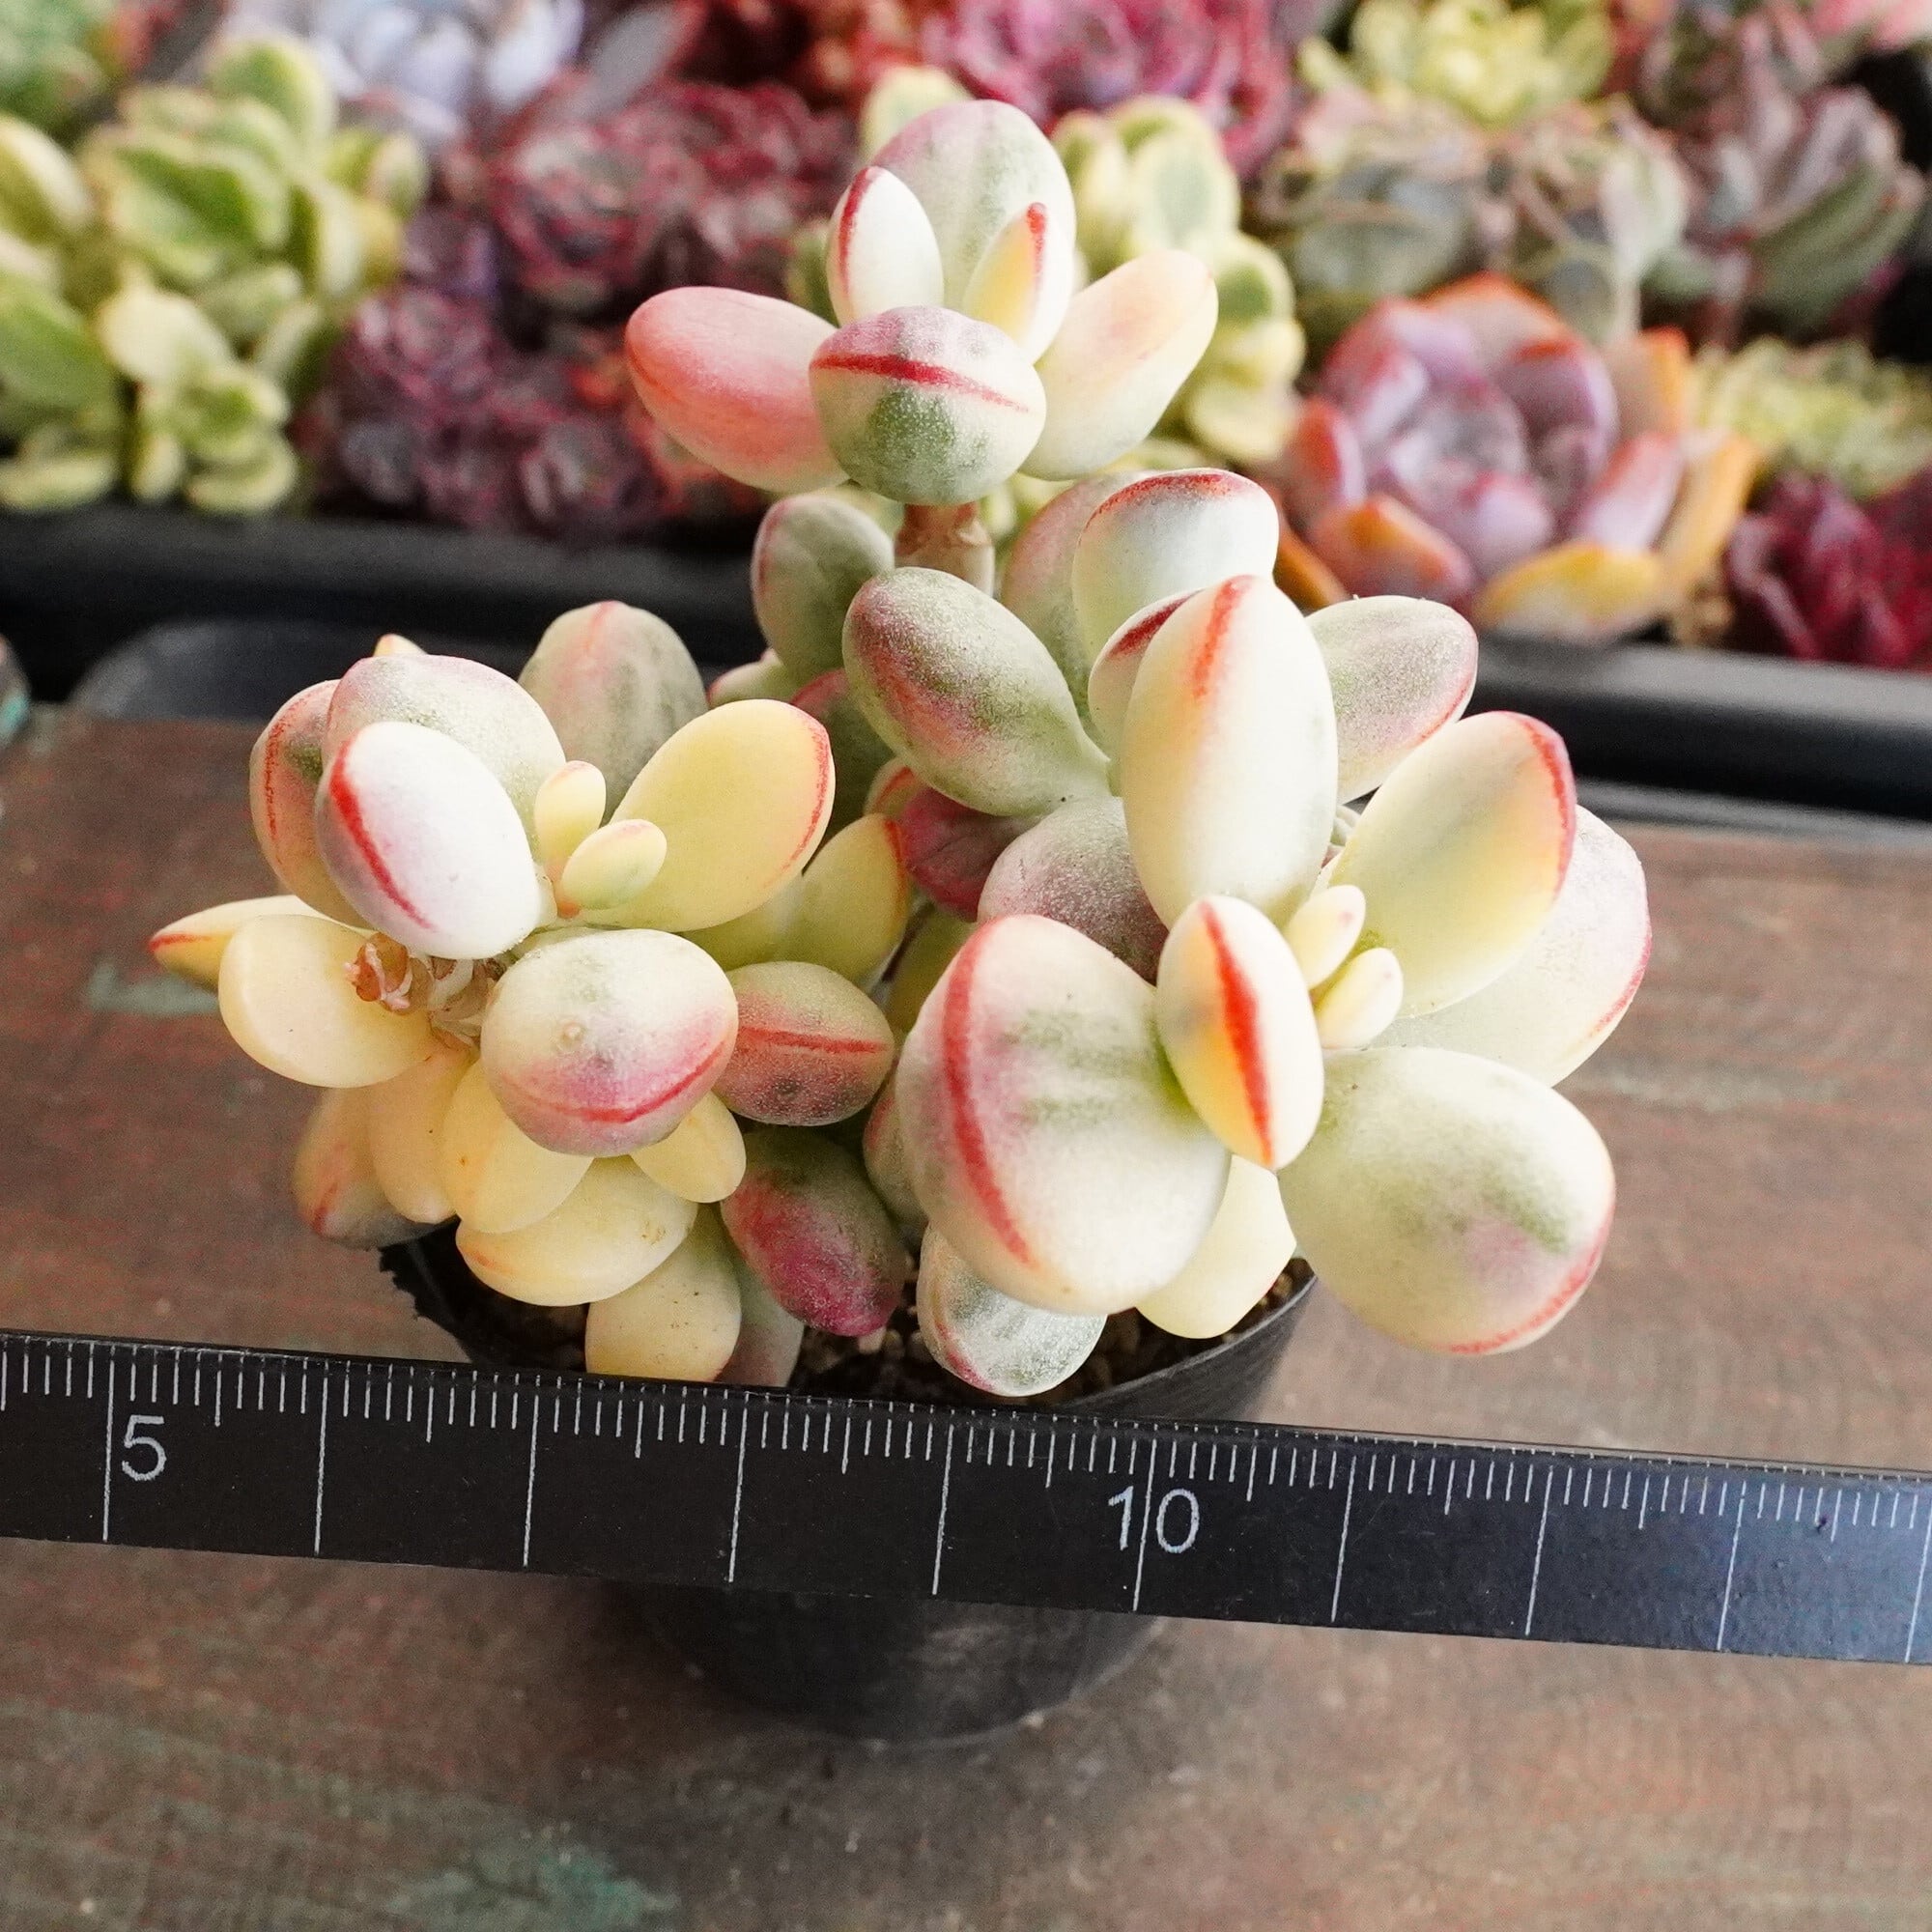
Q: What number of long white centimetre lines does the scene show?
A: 10